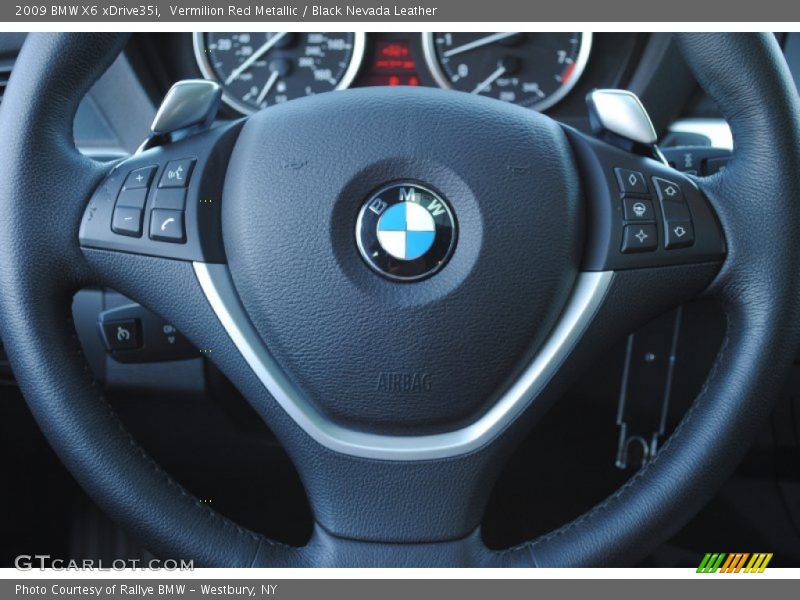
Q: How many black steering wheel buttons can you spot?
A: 9